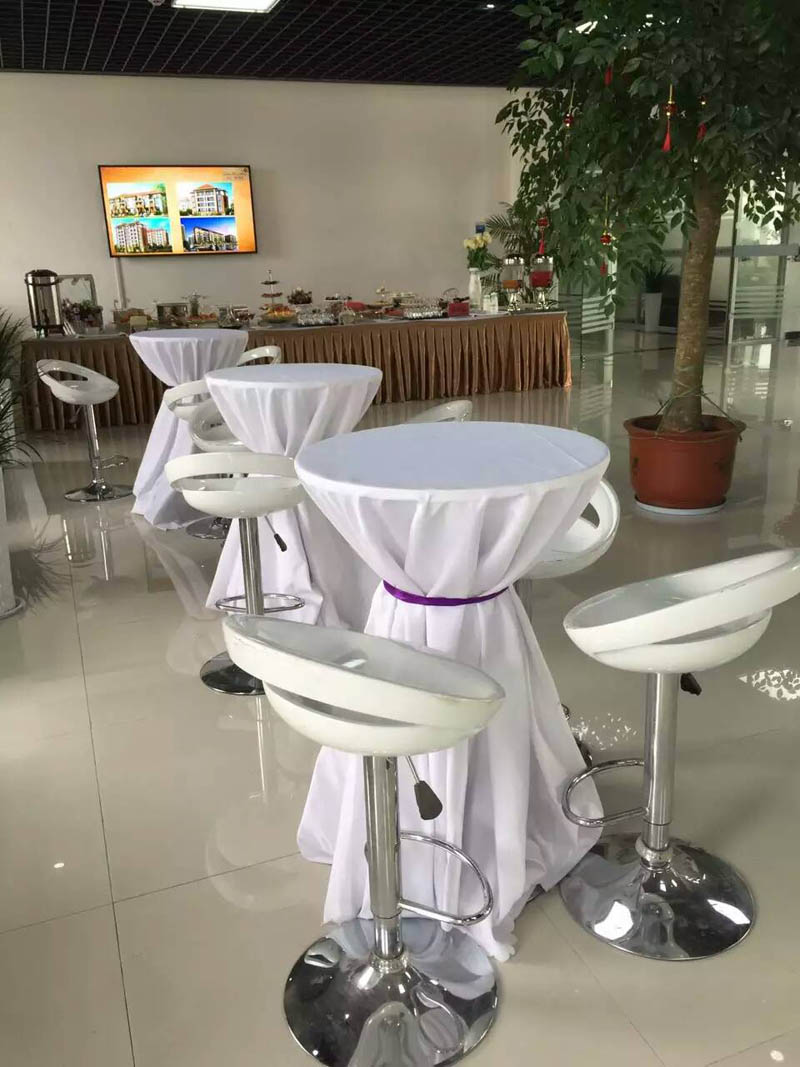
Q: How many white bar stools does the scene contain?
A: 9